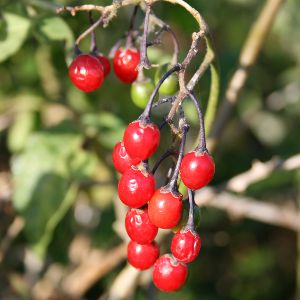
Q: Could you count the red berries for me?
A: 12